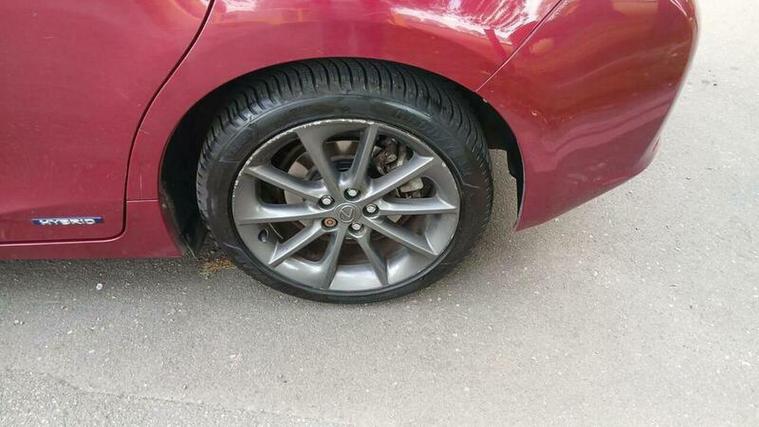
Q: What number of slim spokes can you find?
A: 10